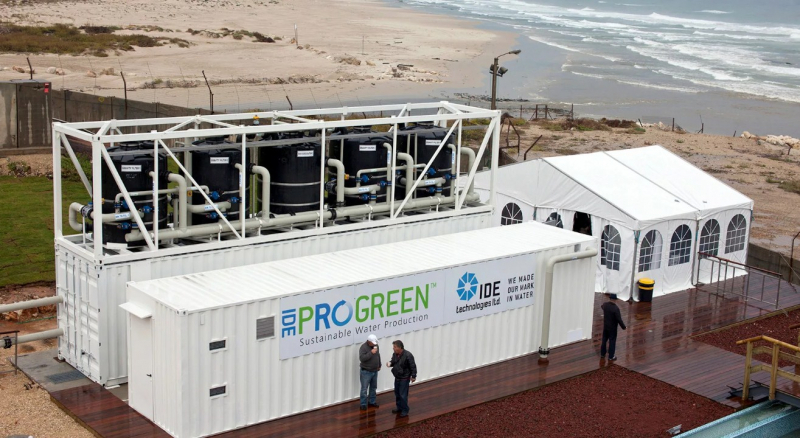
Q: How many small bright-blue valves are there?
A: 12